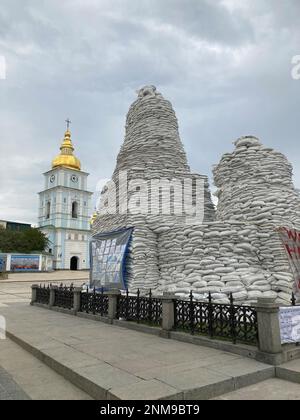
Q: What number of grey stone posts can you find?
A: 6